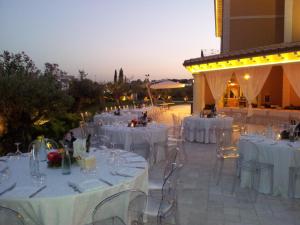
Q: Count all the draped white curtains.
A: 3